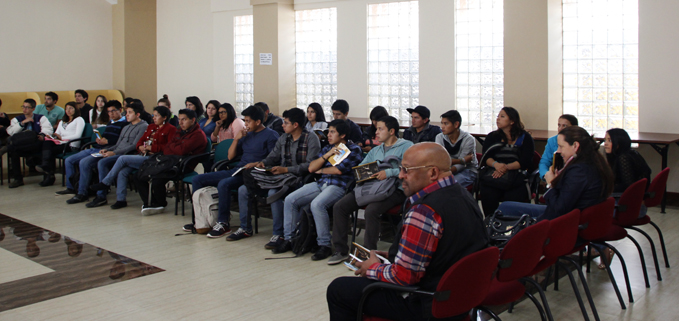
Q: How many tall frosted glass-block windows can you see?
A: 5